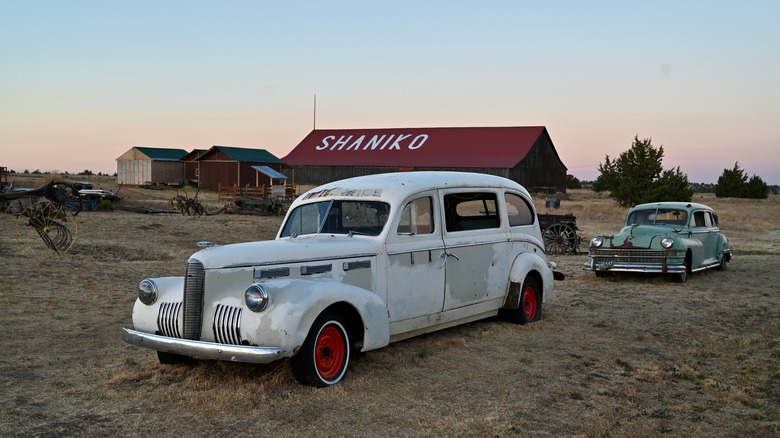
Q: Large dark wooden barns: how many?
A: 1